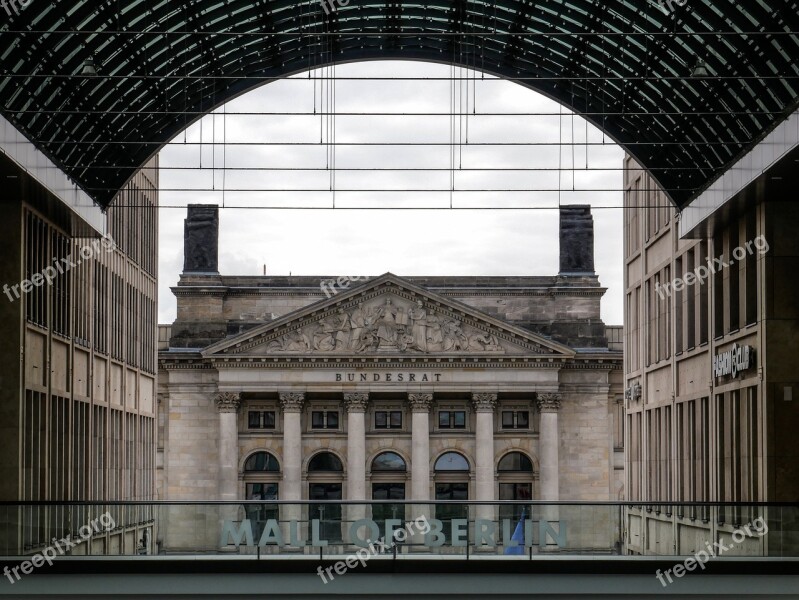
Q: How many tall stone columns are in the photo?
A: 6